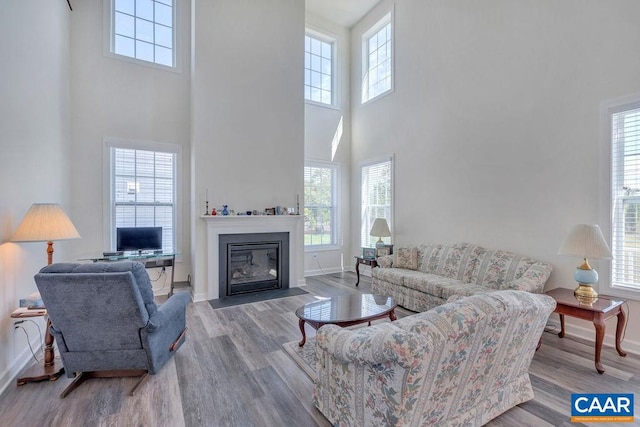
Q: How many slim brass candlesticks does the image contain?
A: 2